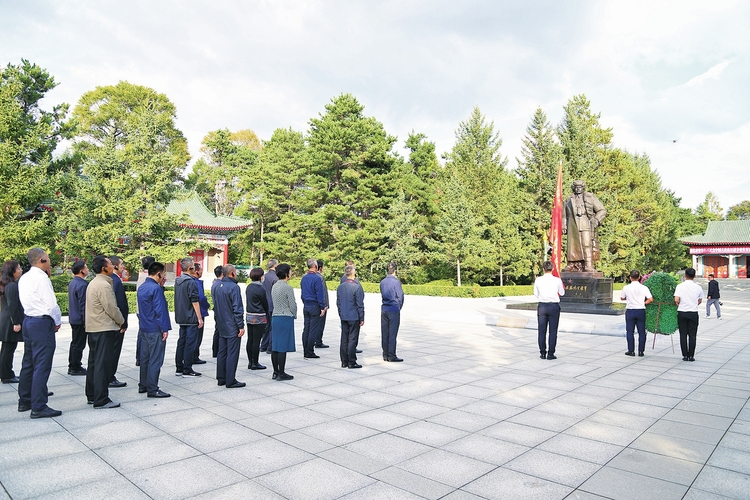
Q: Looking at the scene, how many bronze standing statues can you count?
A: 1